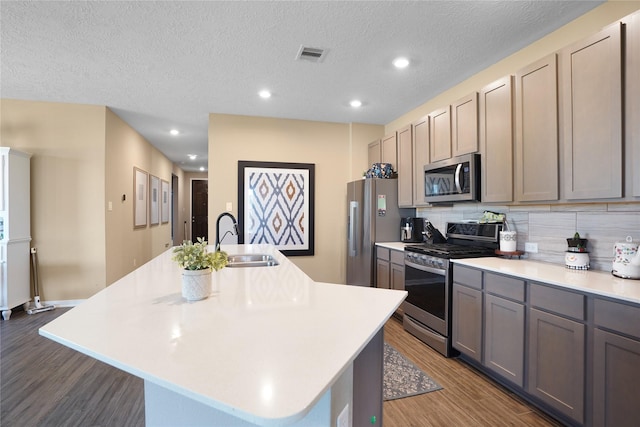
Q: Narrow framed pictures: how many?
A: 3